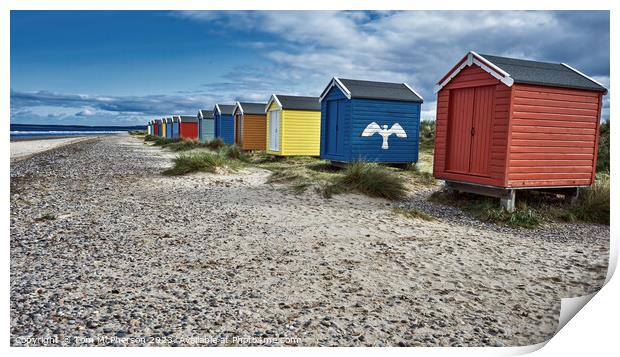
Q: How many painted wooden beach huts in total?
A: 14